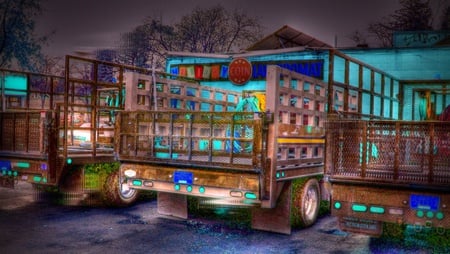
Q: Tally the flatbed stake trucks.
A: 3